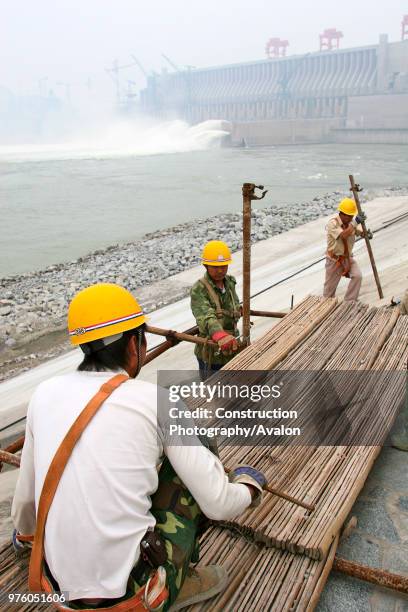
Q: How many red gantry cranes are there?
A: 3